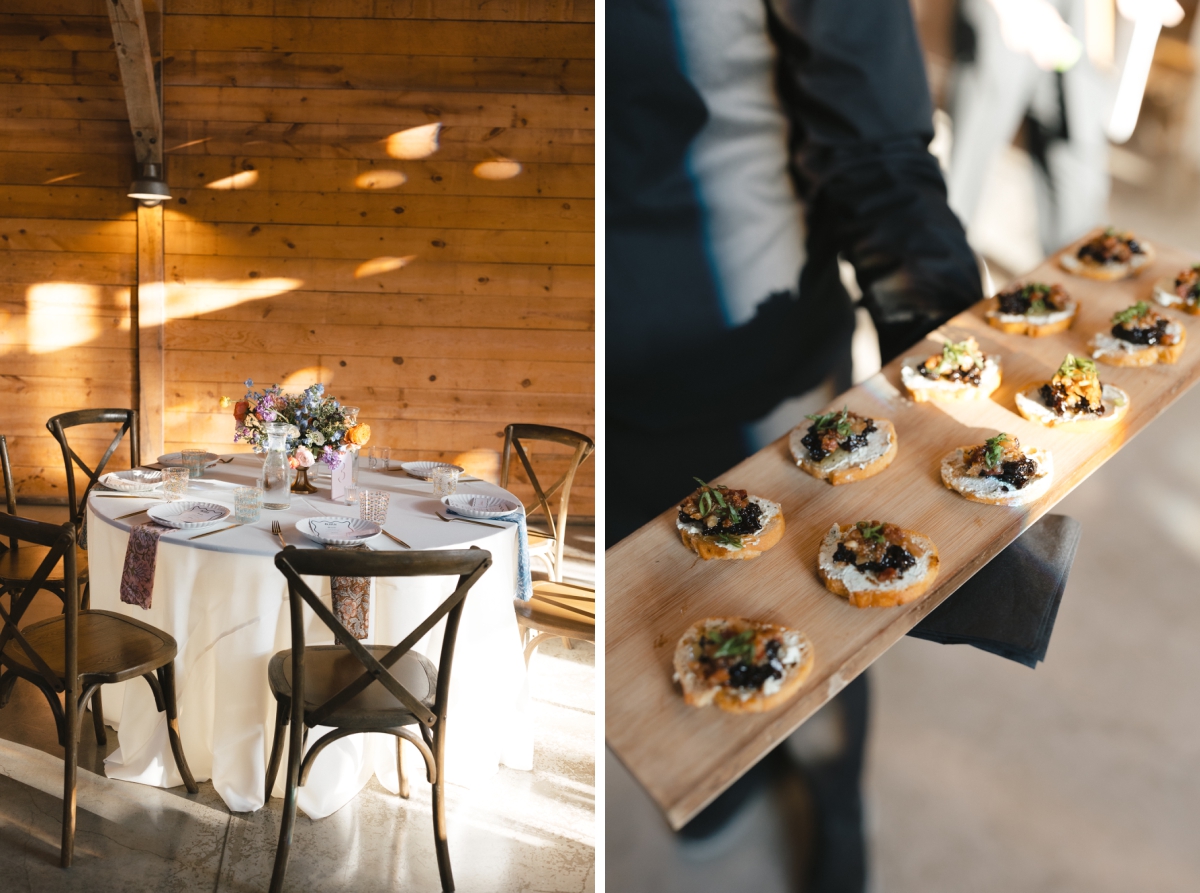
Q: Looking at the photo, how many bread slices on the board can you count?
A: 11